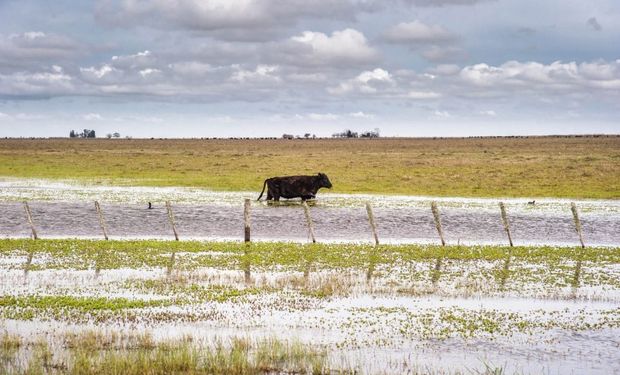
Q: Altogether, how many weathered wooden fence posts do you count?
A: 9